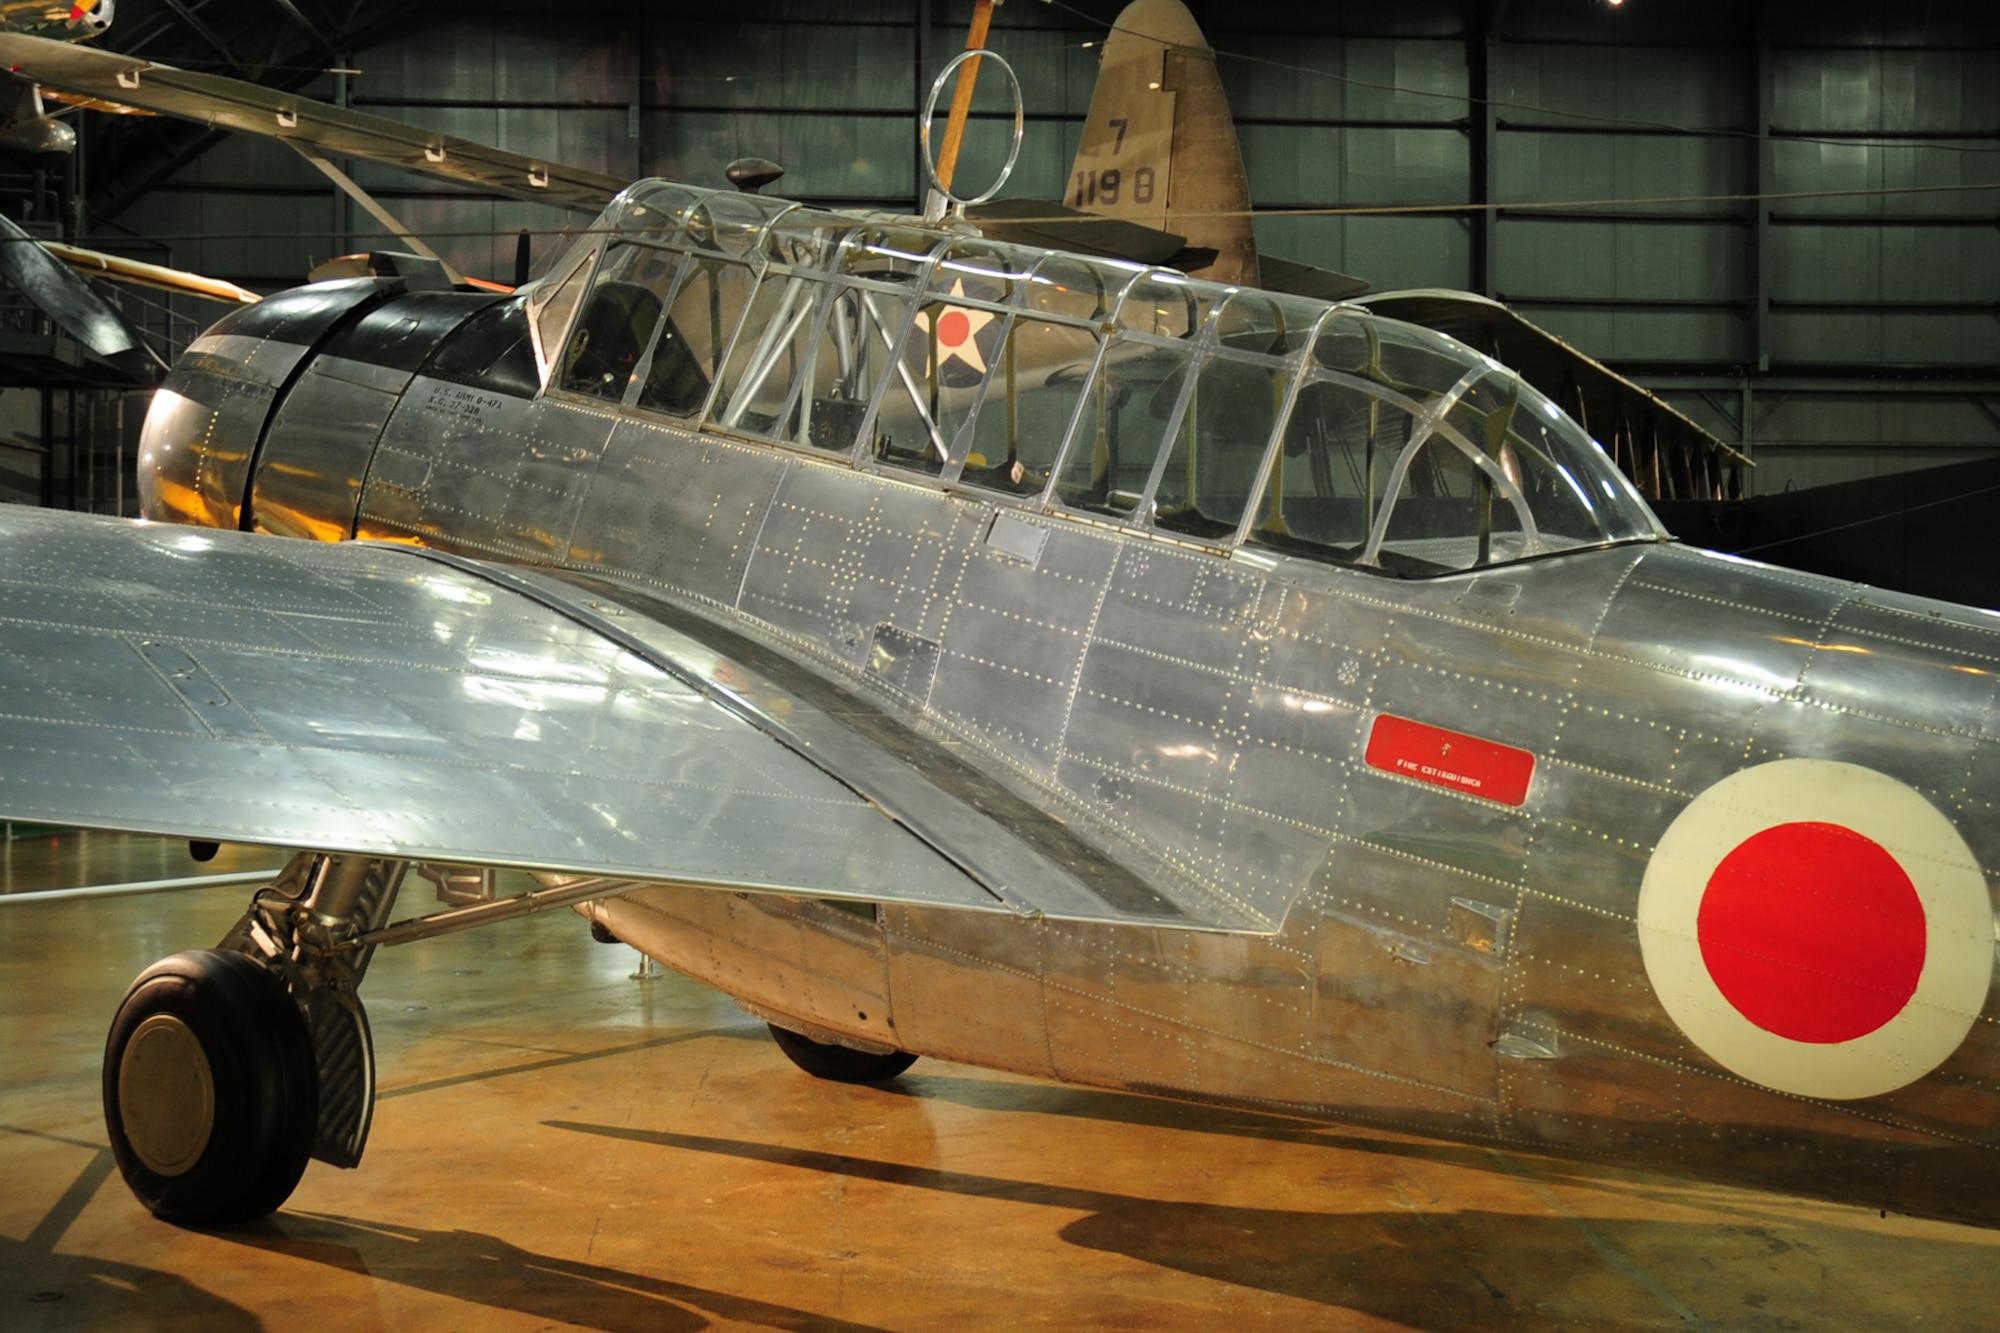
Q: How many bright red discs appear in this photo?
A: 2